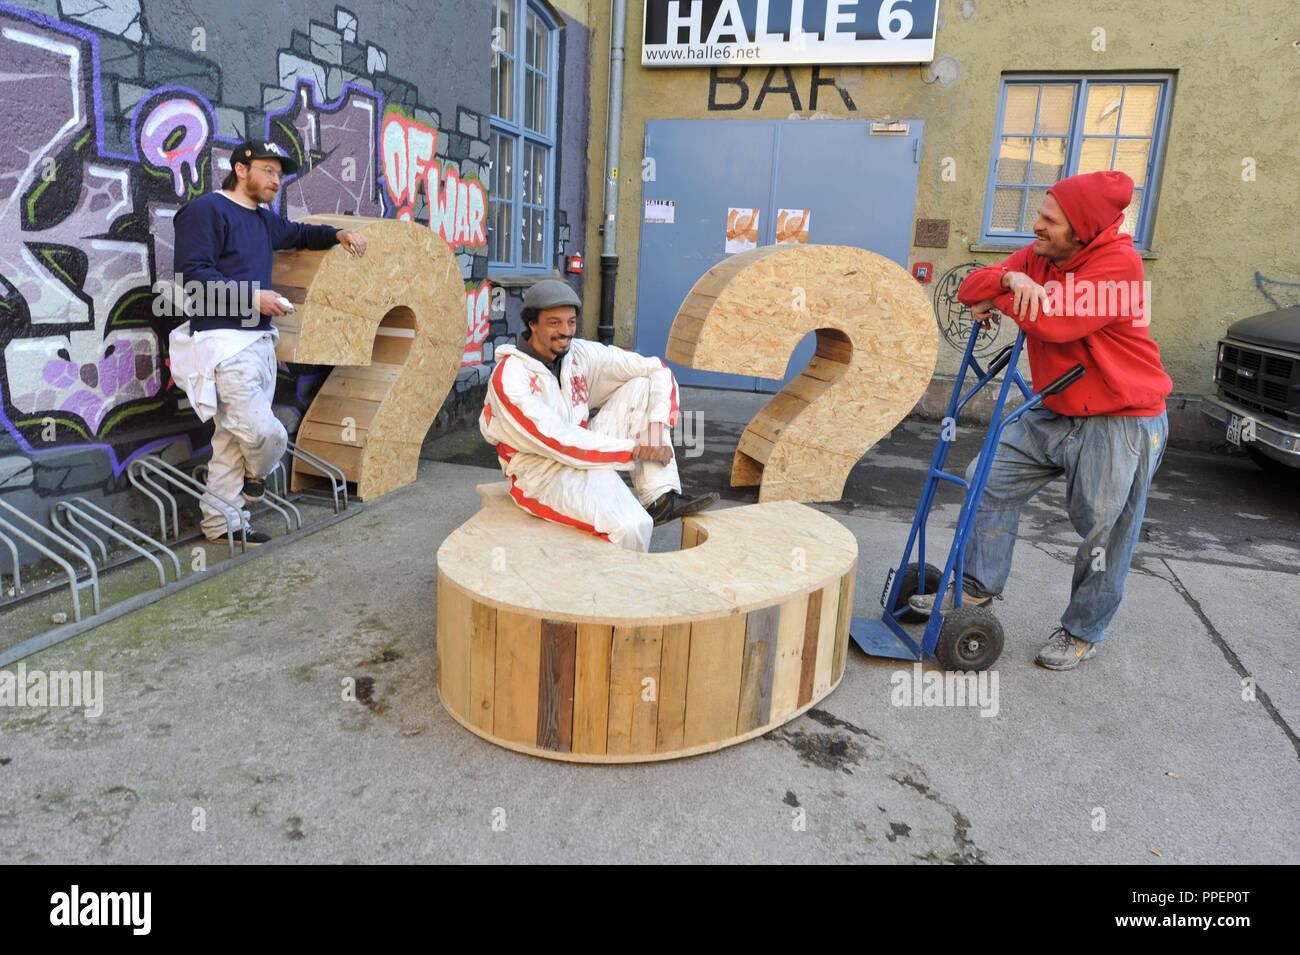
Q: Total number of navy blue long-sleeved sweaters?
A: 1